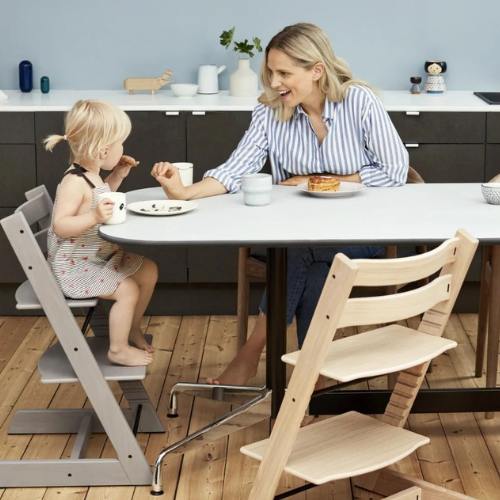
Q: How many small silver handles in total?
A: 4